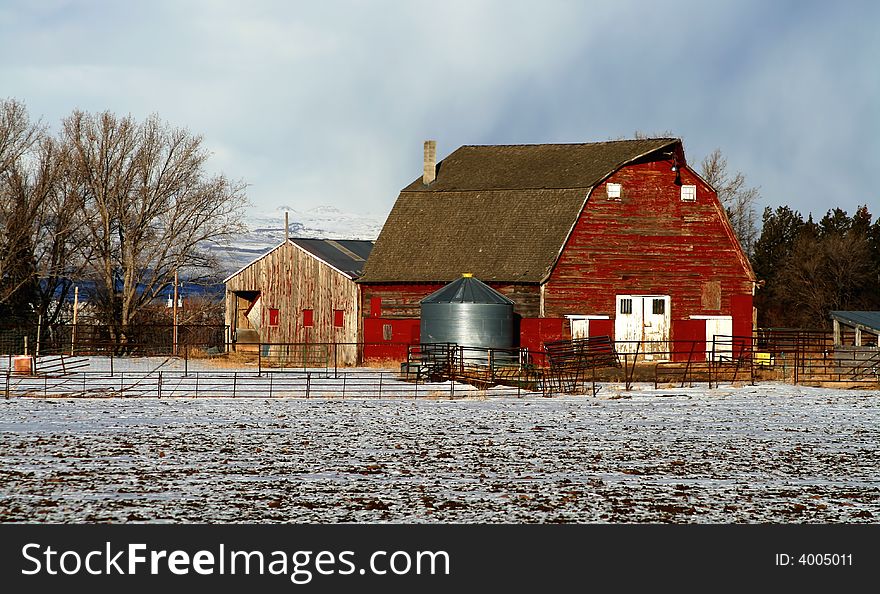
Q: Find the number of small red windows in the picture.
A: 3